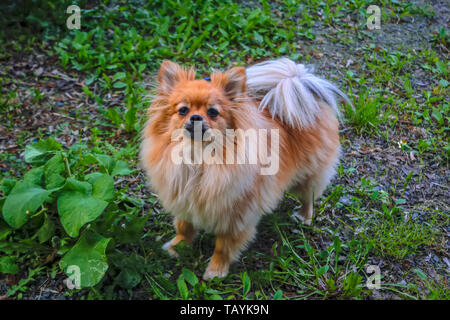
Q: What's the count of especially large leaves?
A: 3